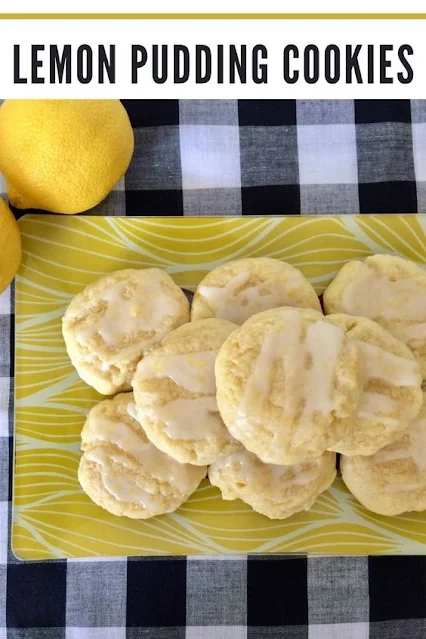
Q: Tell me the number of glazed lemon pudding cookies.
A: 9